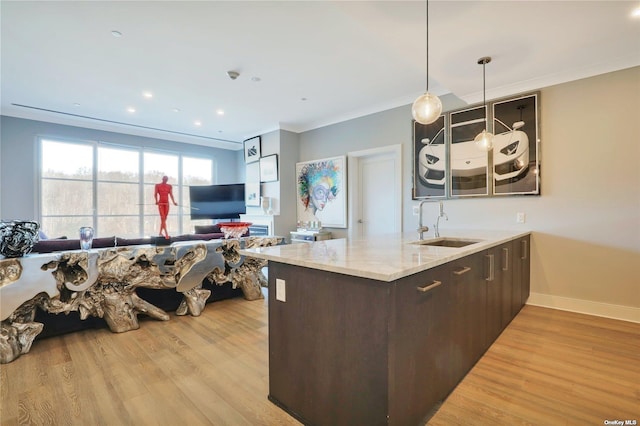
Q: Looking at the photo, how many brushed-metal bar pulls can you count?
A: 5